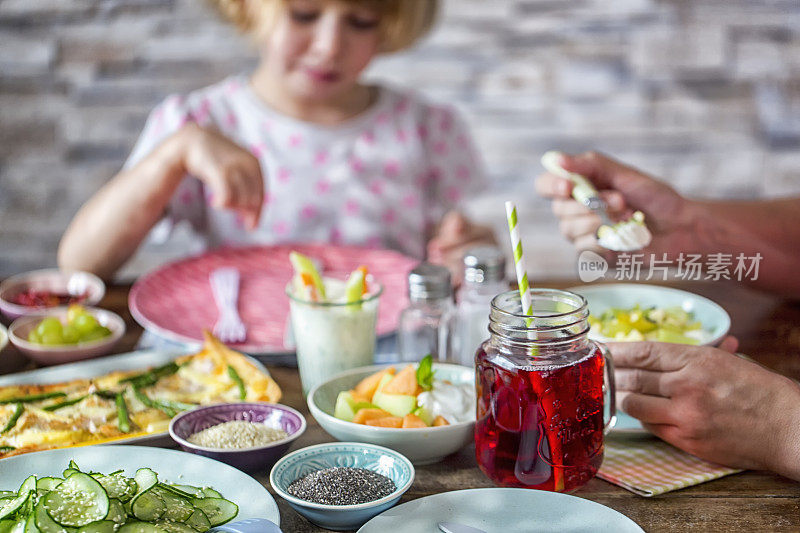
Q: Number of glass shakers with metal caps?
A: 2